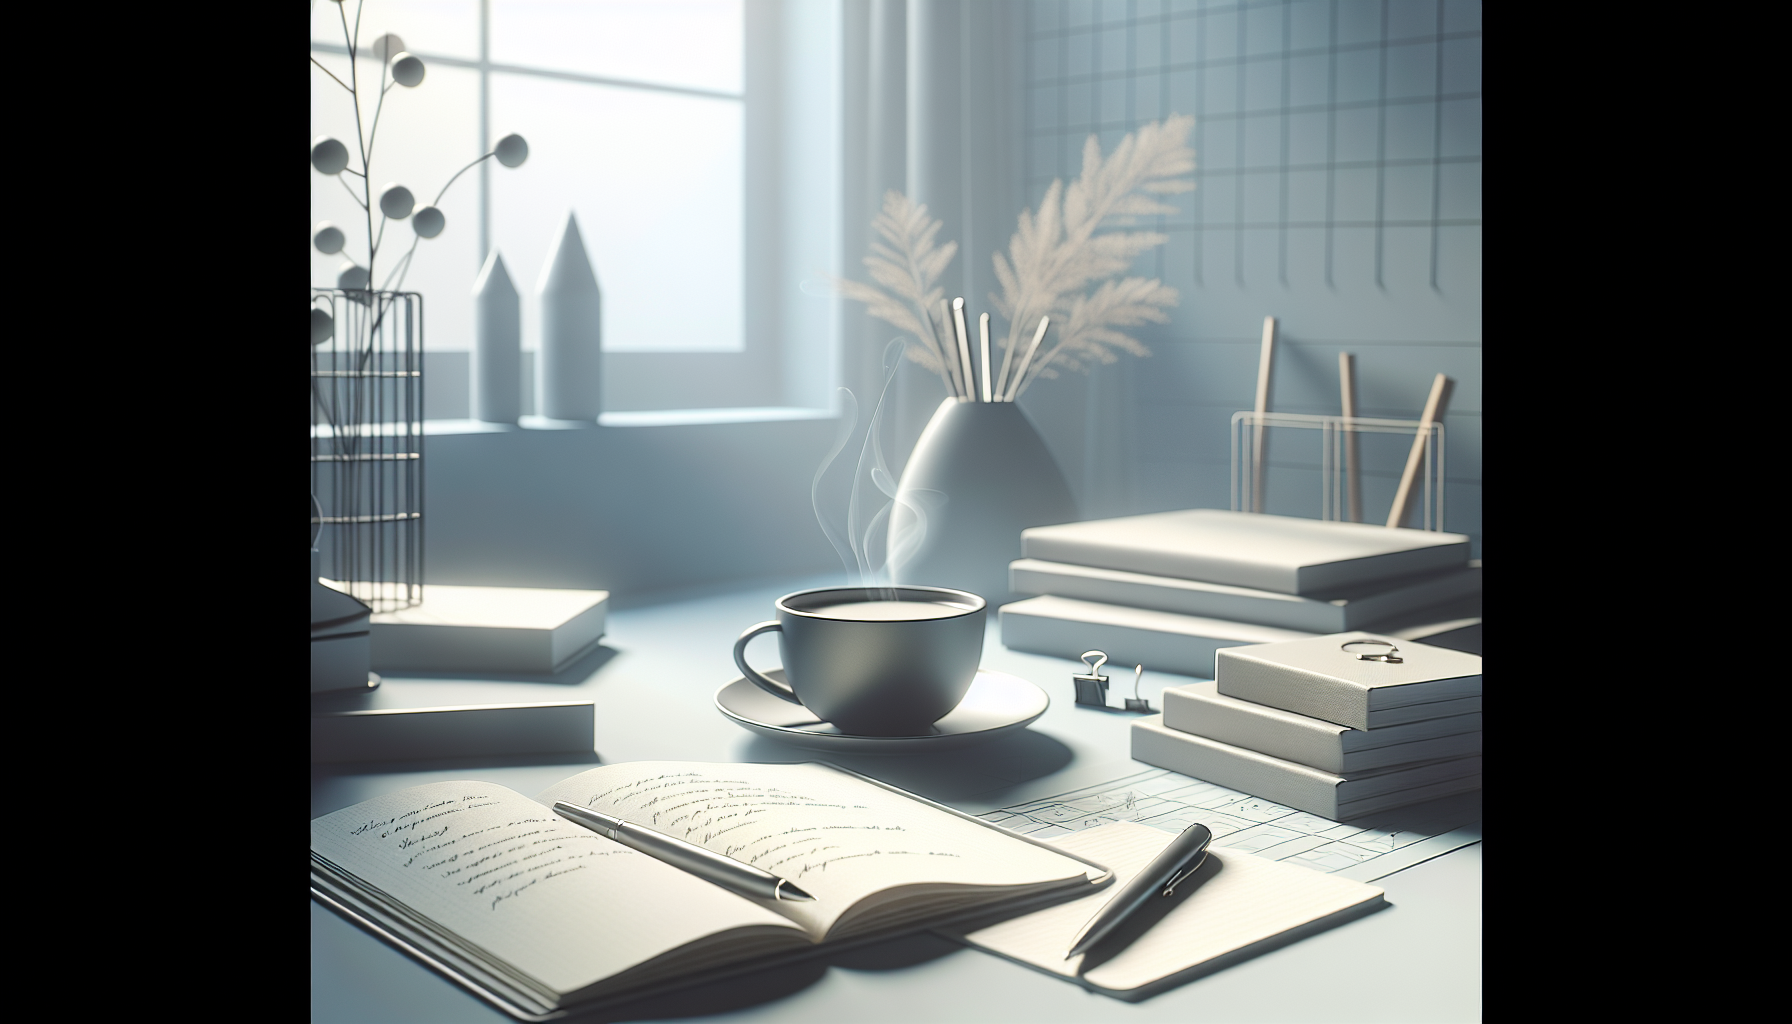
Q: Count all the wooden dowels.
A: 3